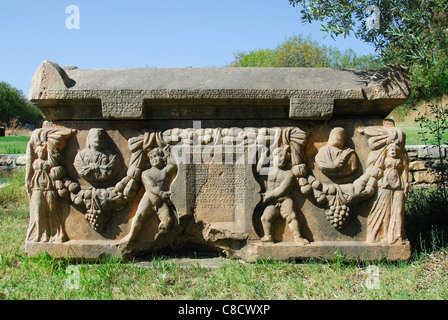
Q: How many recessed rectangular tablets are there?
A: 1